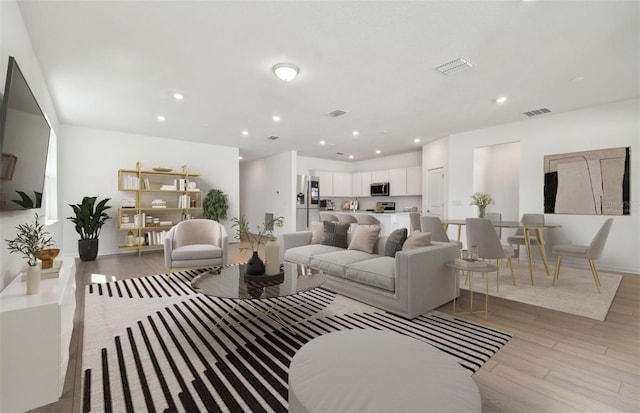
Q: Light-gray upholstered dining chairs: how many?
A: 6